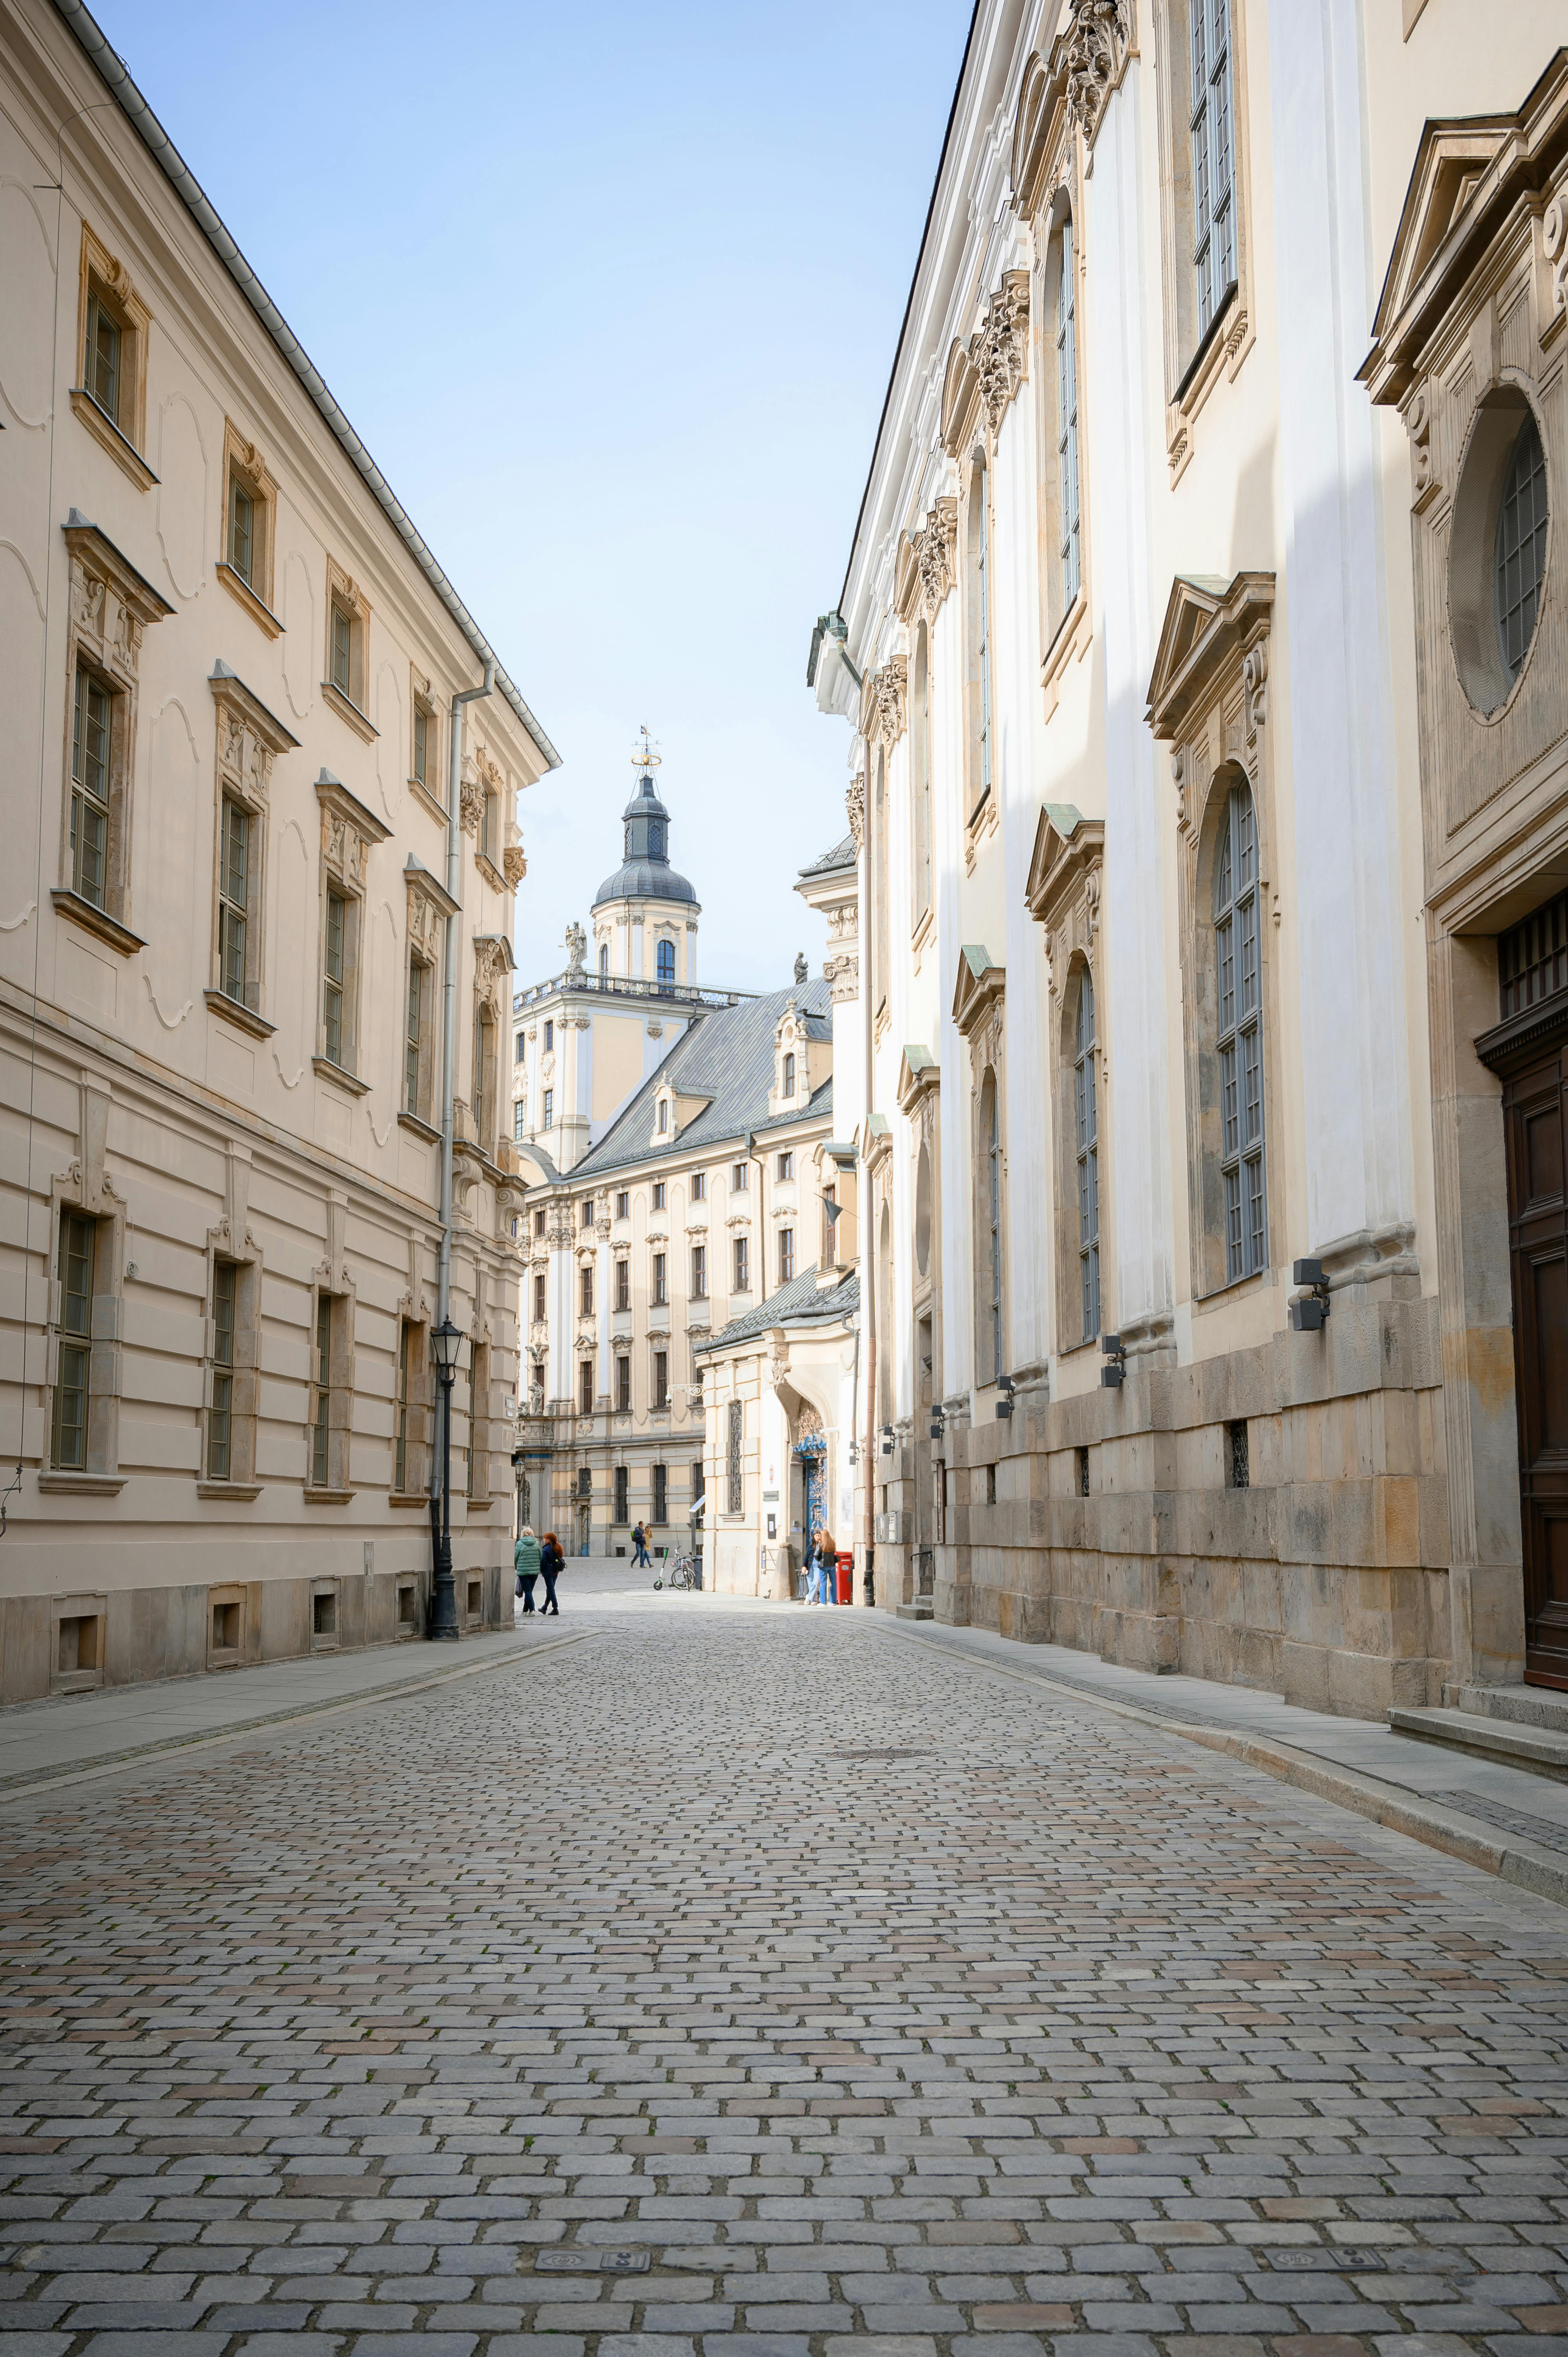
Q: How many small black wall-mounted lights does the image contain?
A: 12